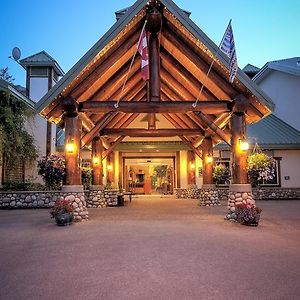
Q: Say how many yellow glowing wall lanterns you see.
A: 6